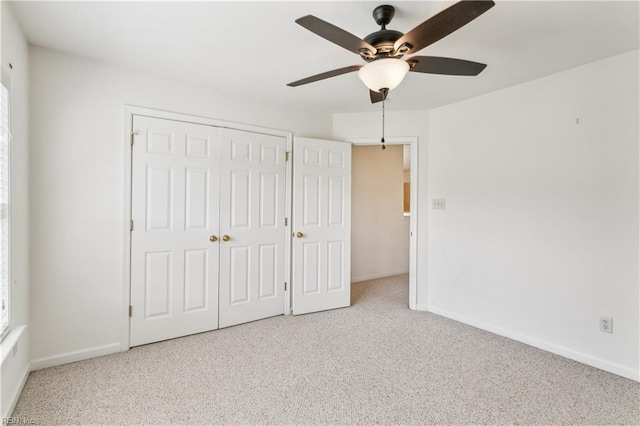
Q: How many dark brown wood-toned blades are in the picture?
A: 5